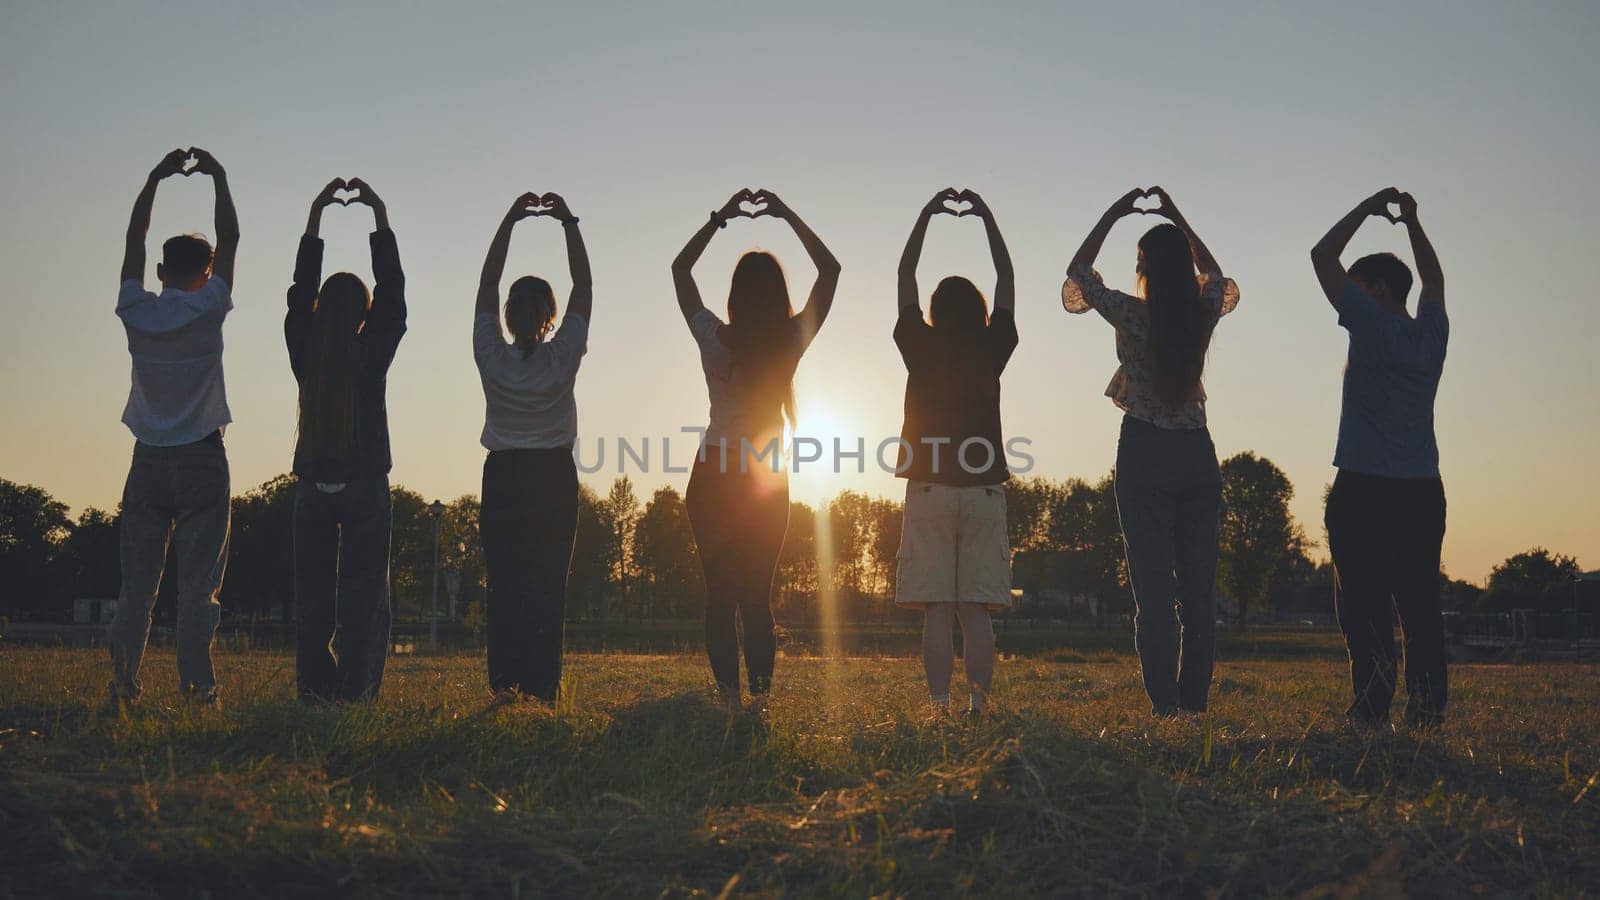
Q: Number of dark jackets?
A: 1